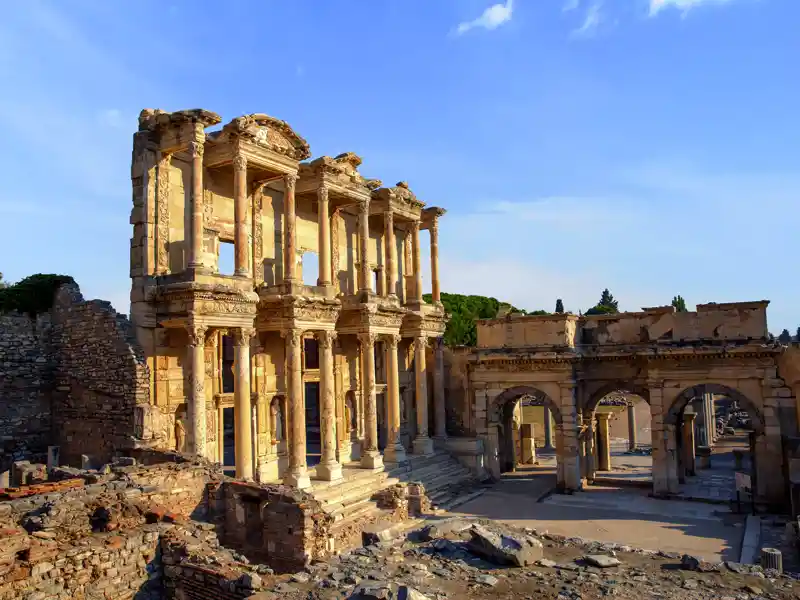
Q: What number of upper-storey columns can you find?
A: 8